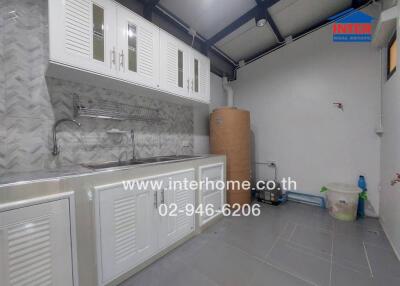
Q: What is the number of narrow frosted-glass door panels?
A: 4